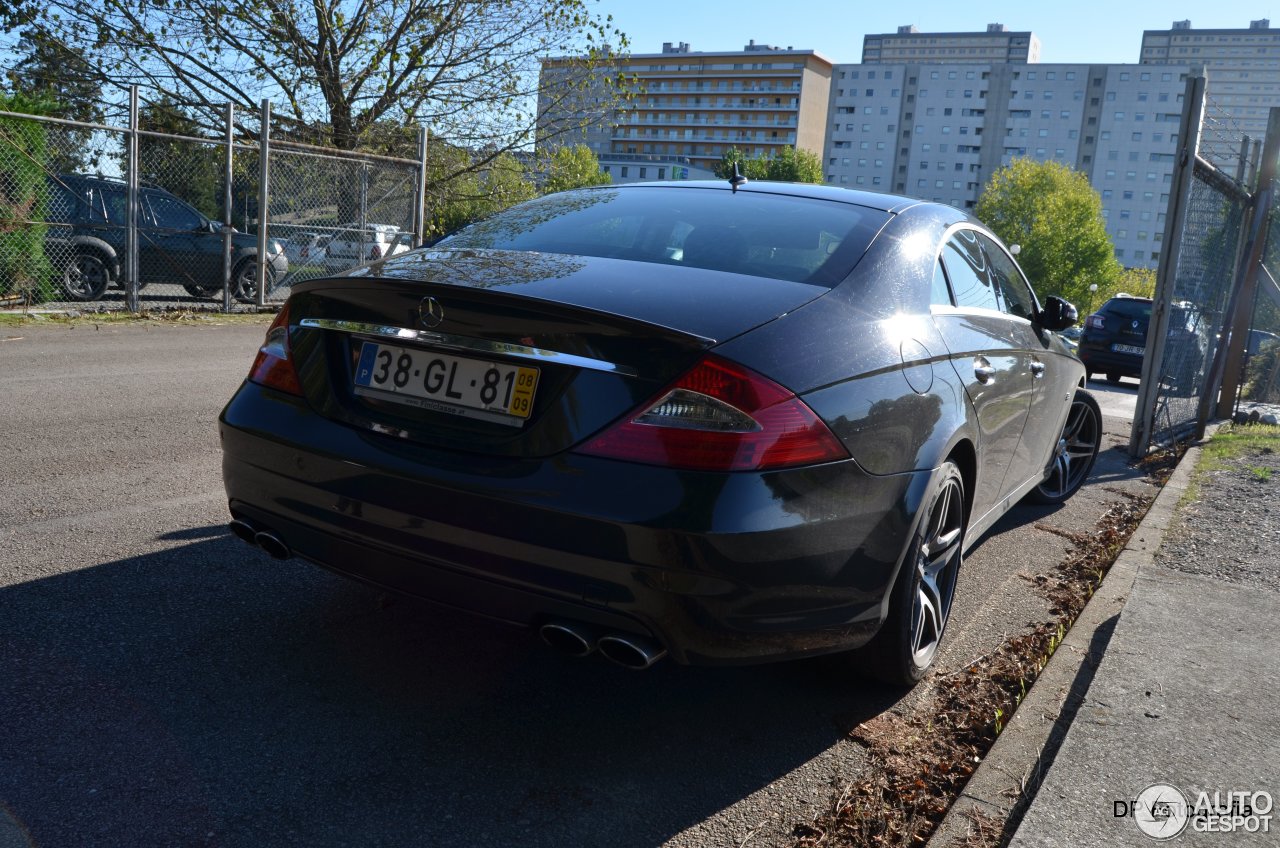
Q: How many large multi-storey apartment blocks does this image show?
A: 4